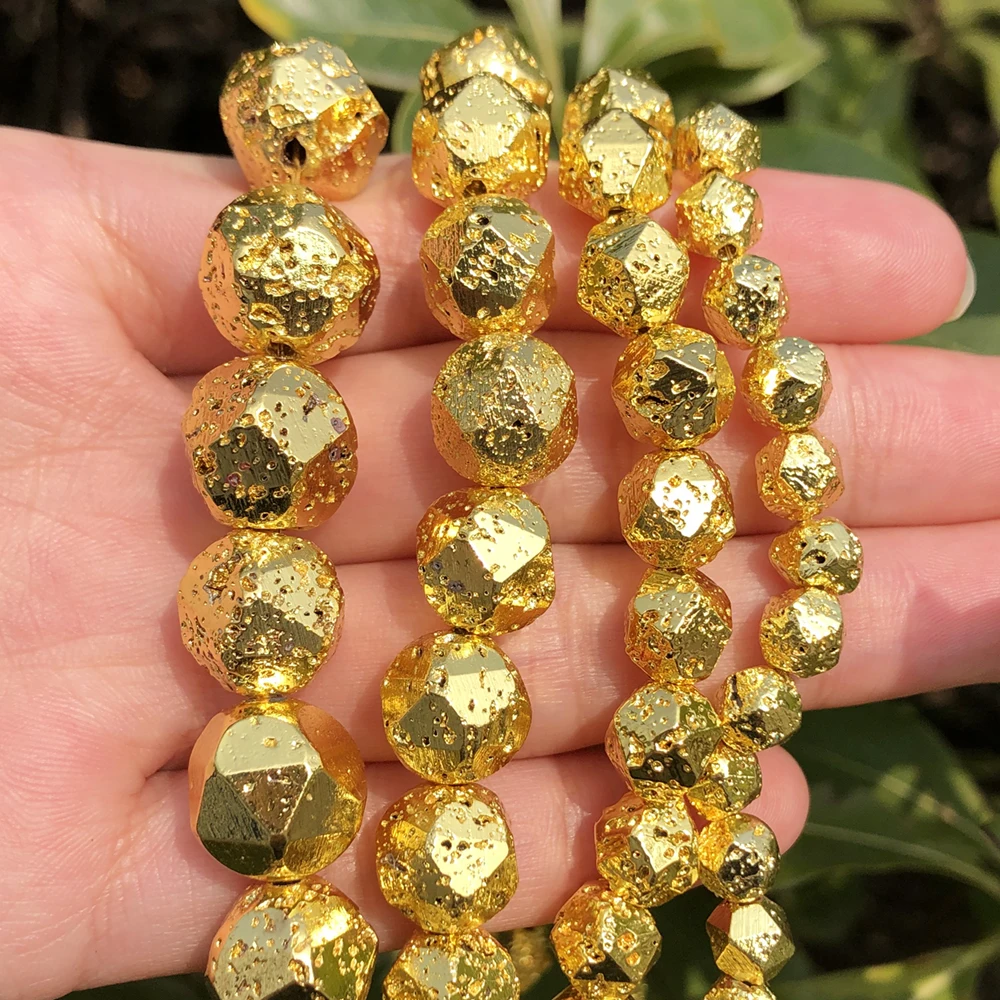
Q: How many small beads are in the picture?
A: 12